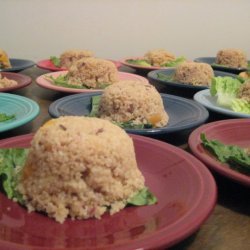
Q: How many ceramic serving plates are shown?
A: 12